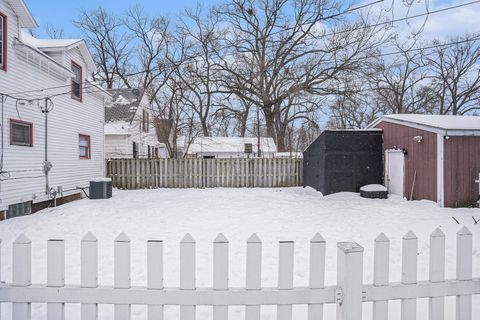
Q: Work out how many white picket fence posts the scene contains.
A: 15